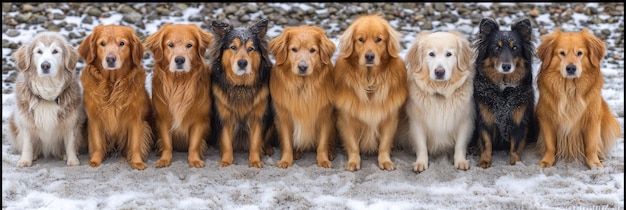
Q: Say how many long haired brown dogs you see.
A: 5